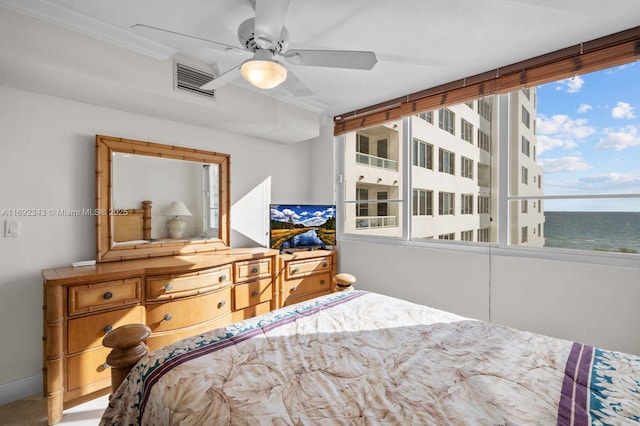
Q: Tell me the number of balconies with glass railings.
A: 2